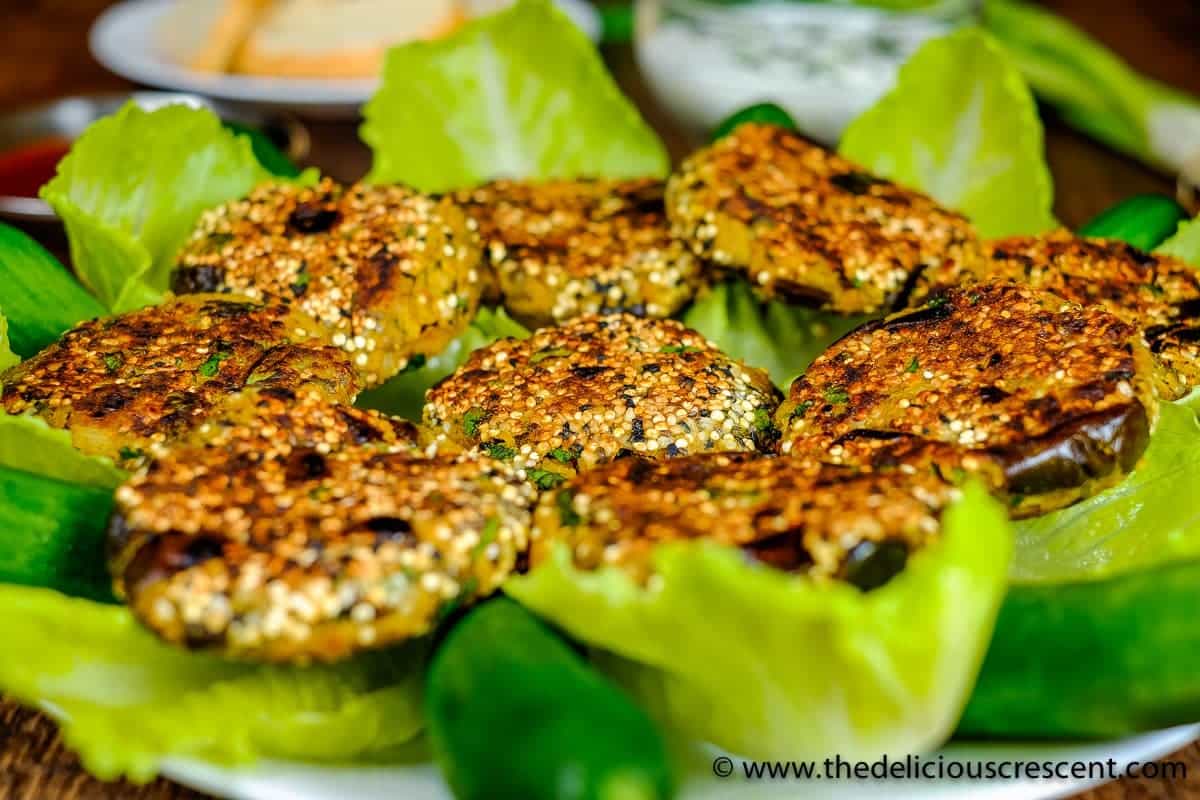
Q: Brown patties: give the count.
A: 9